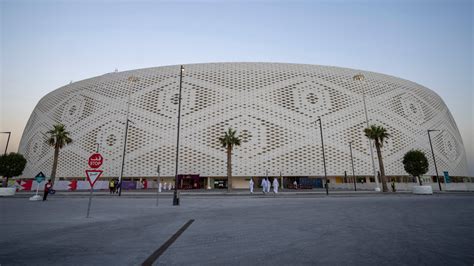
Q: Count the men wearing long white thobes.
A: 4